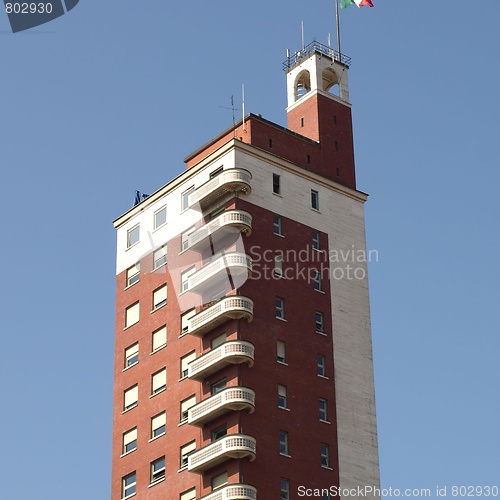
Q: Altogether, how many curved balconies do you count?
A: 8